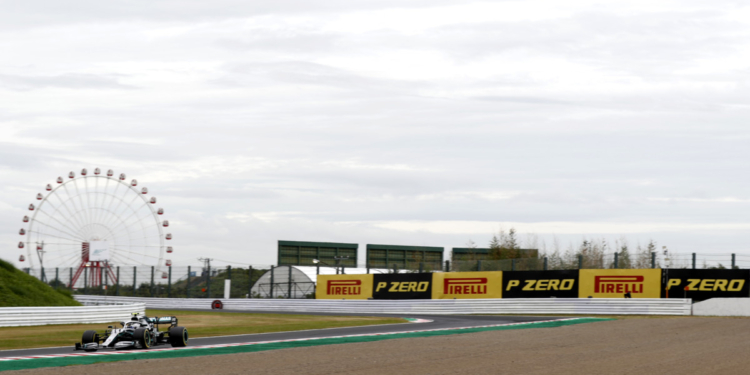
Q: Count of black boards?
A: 3